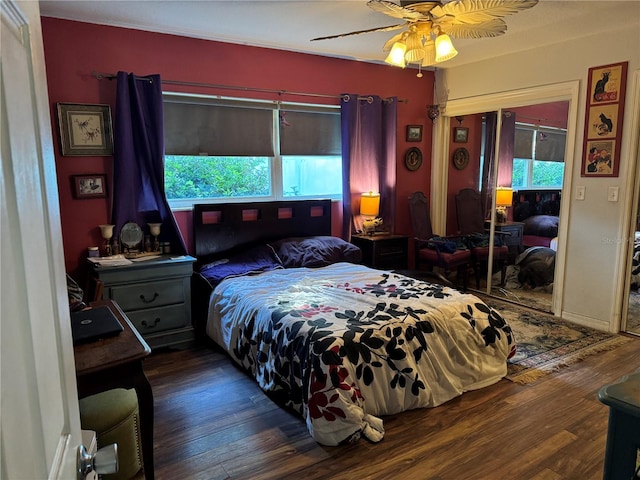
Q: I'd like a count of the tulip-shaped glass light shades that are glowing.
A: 2